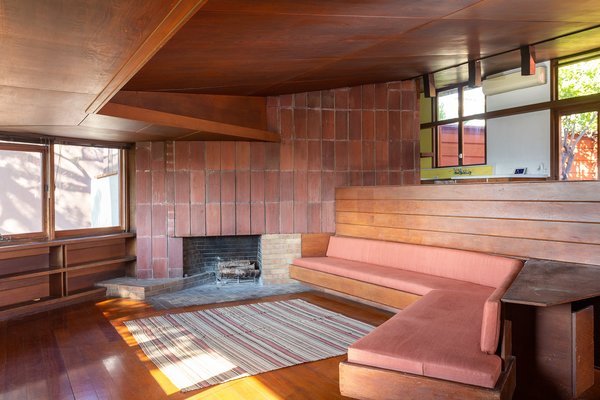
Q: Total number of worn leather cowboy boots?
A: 0